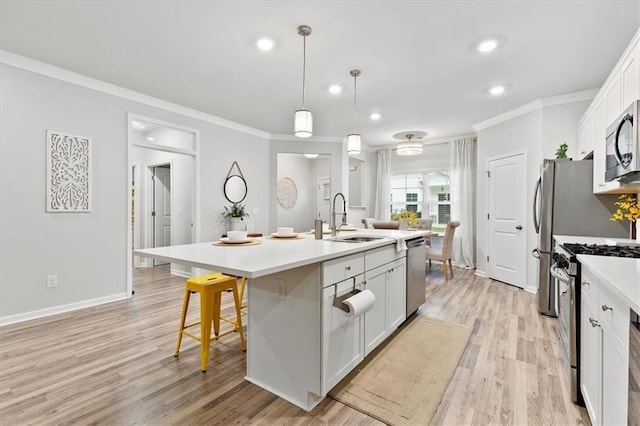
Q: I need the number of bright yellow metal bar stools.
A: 2